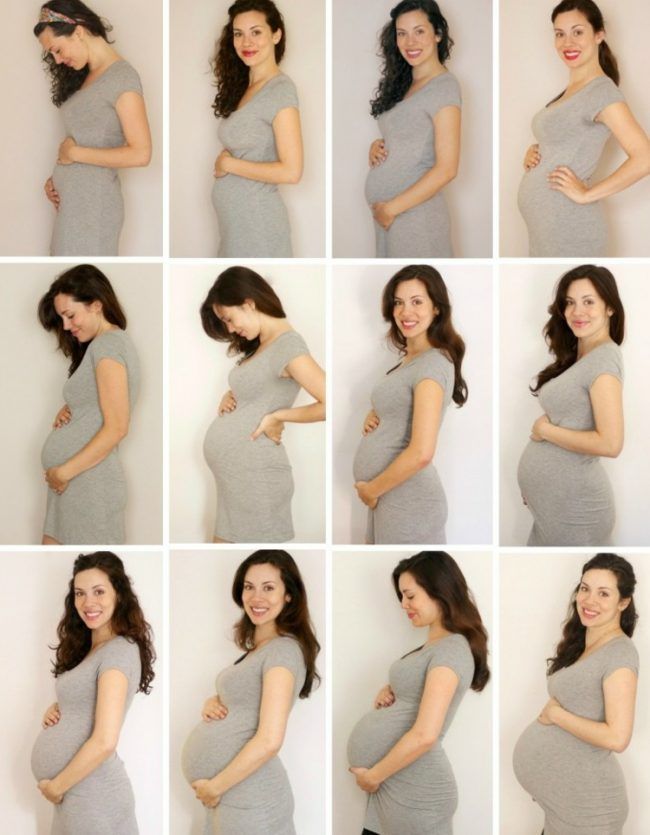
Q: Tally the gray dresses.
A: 12